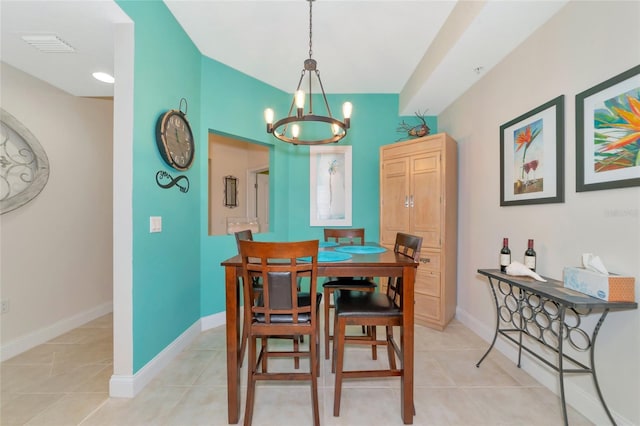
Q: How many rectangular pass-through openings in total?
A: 1